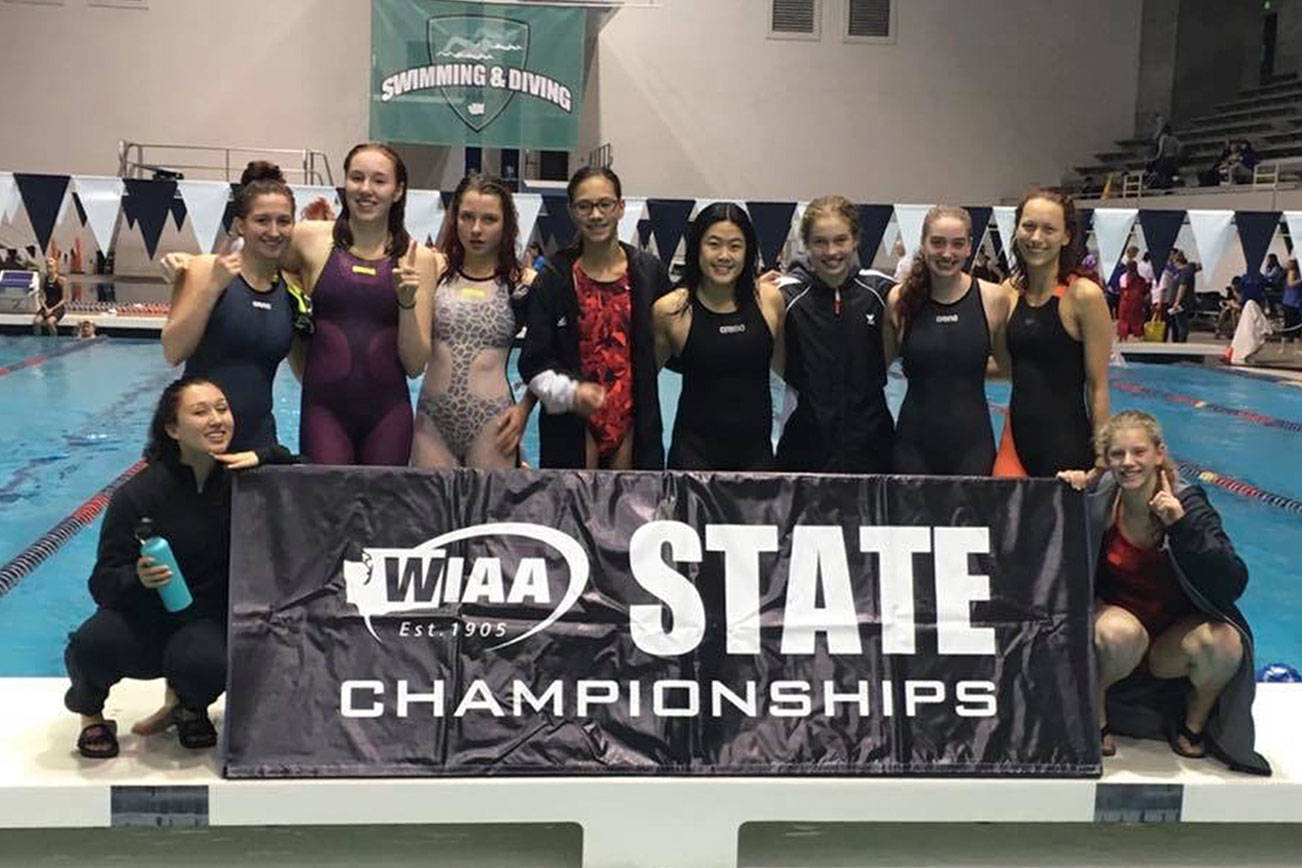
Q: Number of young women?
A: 10